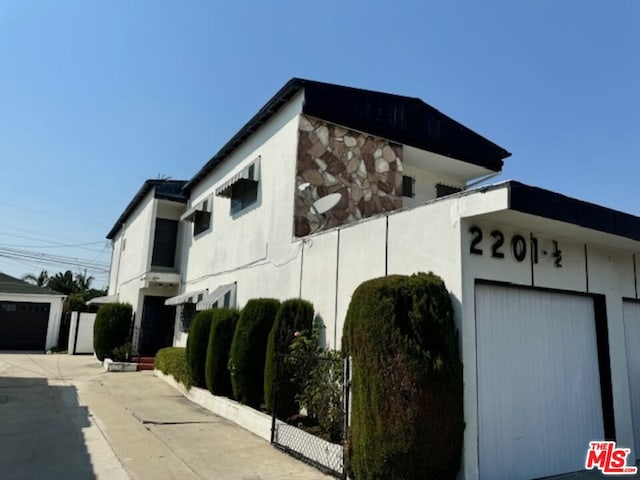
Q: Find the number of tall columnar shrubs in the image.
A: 6